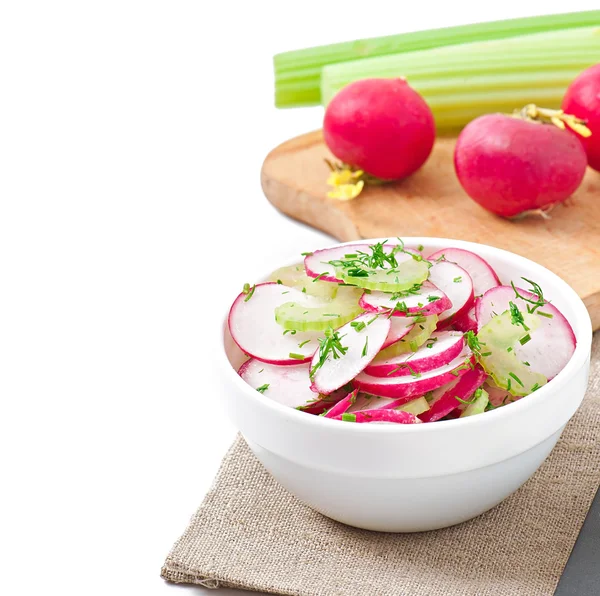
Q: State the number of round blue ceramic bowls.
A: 0